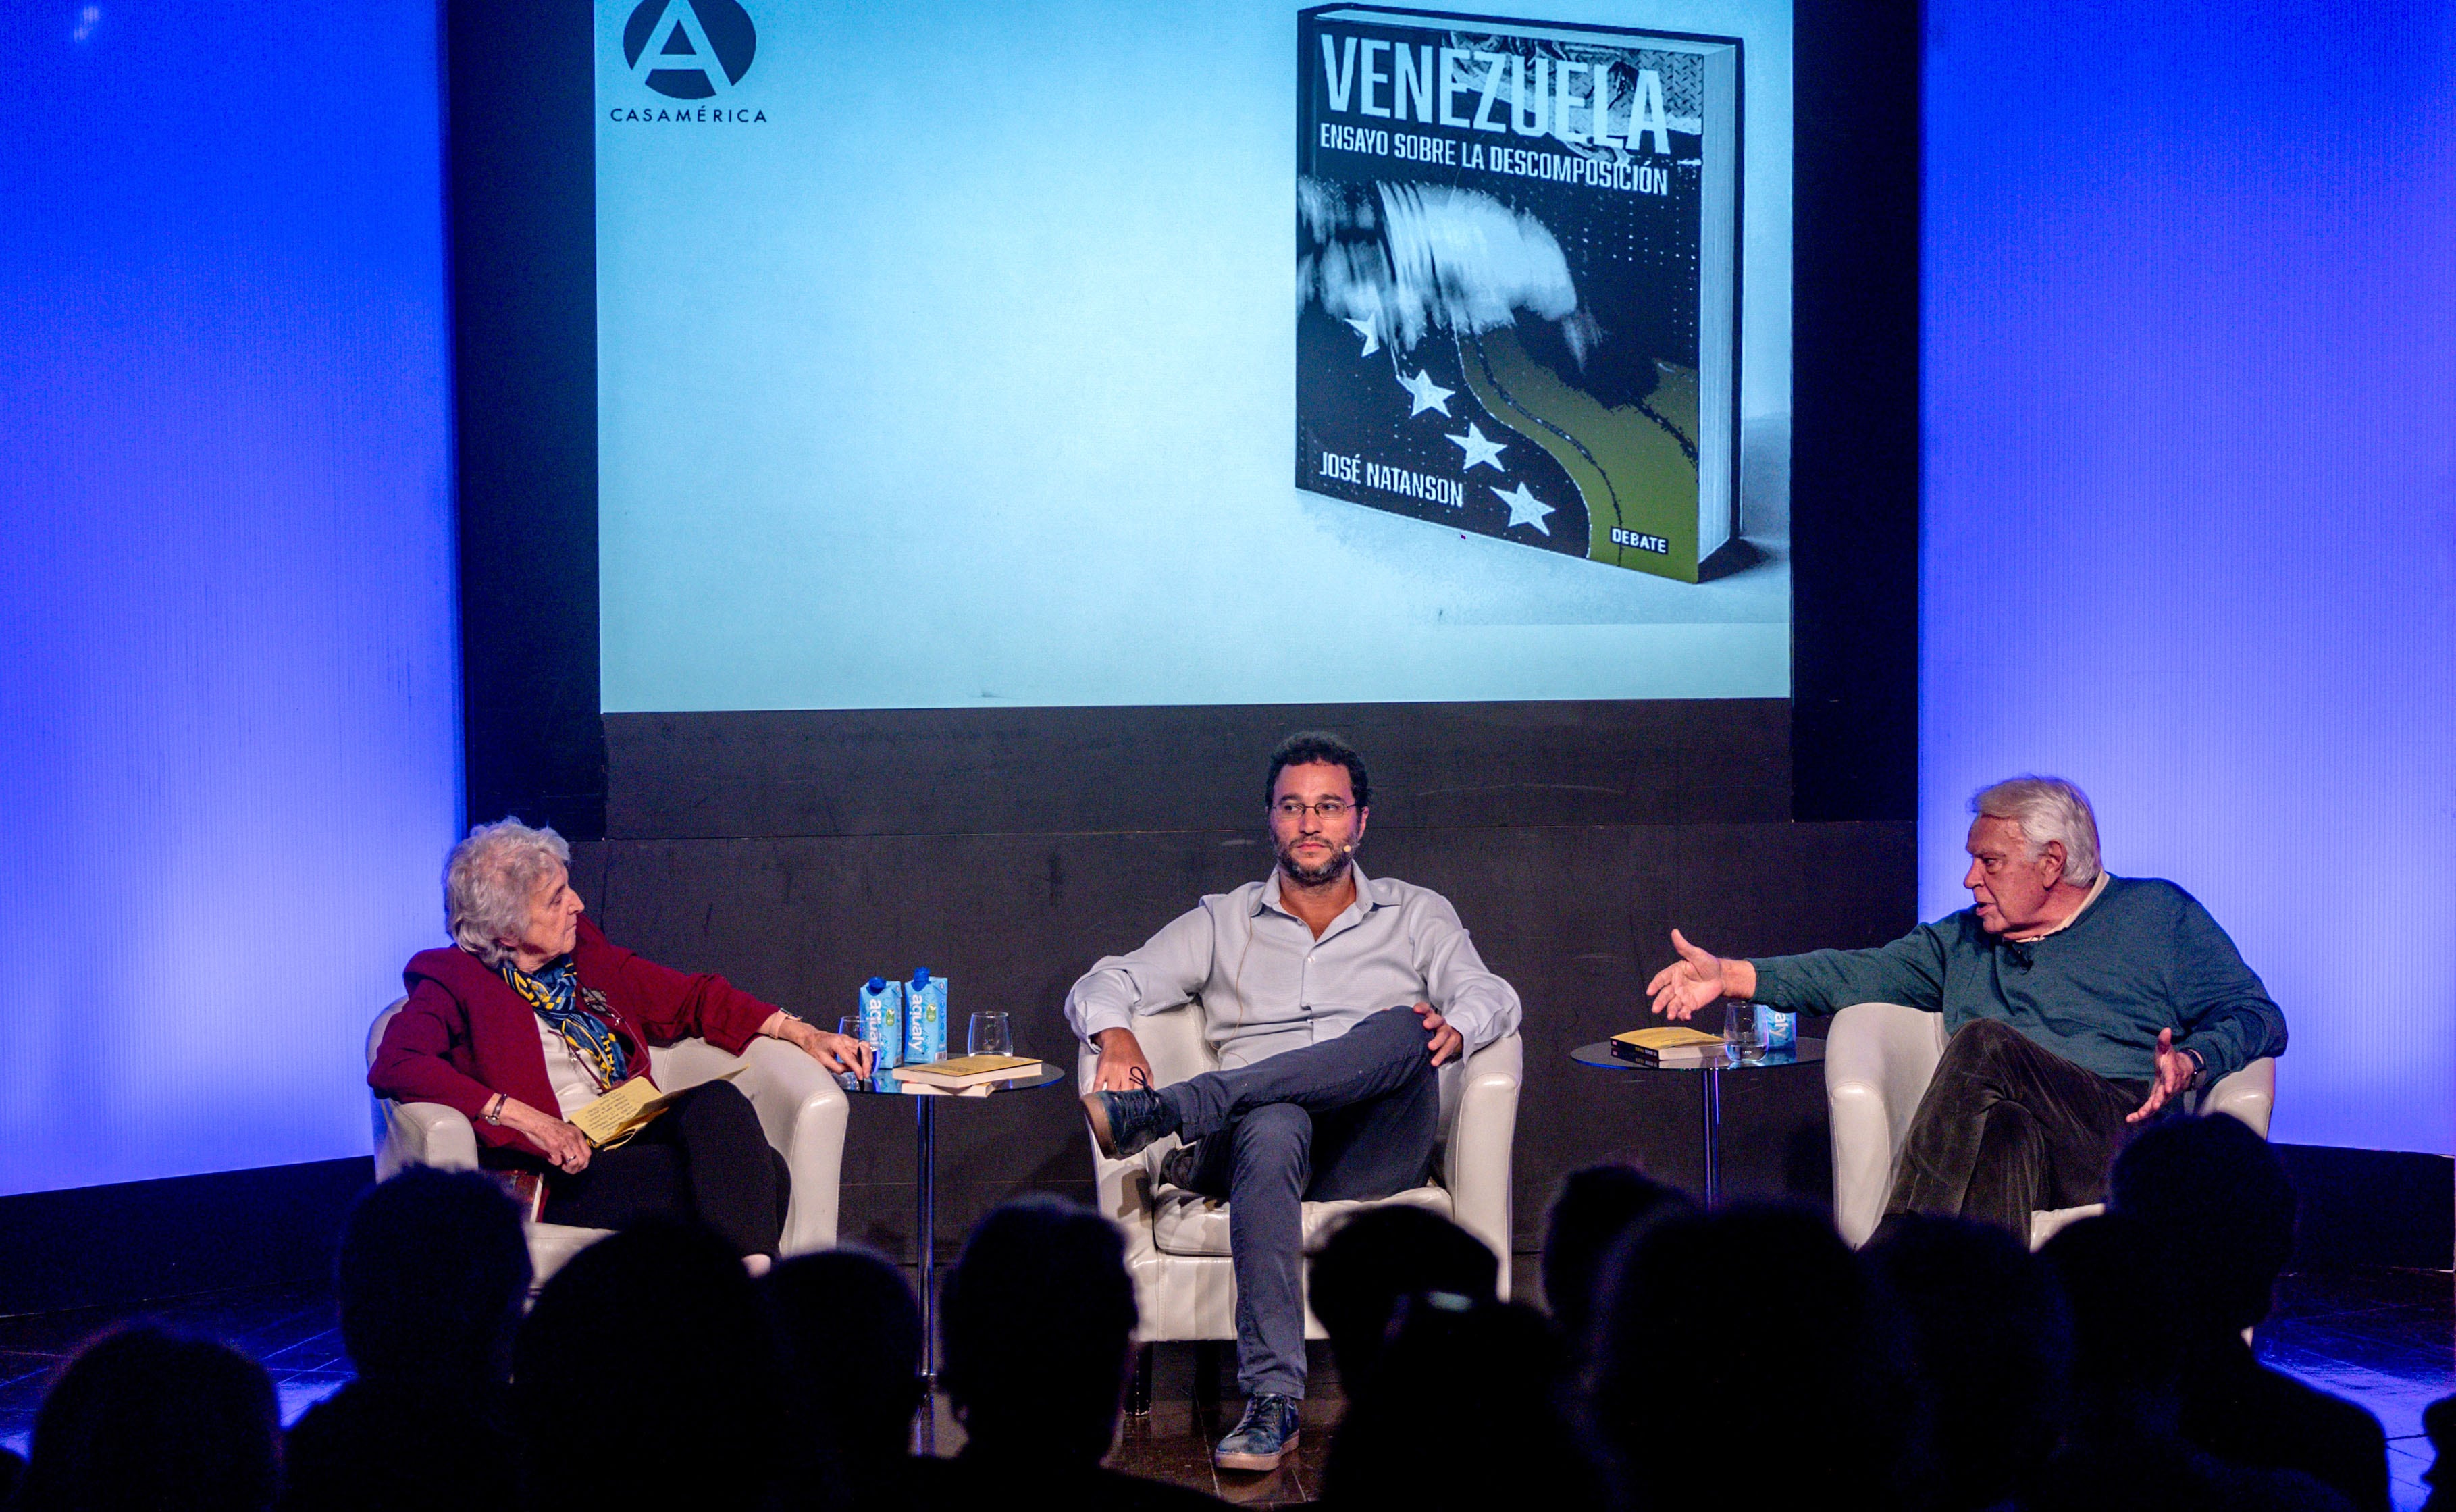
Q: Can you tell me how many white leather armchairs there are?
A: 3